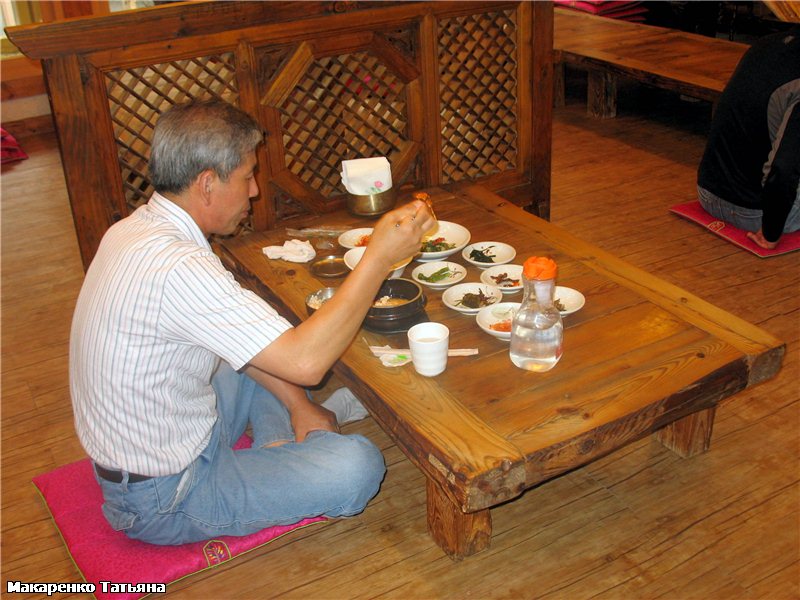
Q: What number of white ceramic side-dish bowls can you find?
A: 9